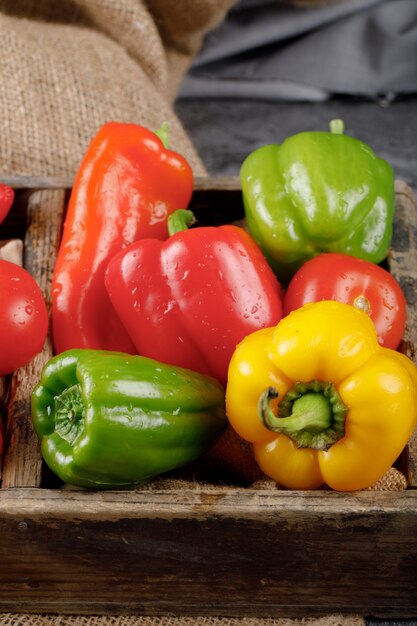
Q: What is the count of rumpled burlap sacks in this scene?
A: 1